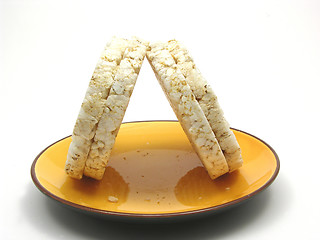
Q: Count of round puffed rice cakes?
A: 4